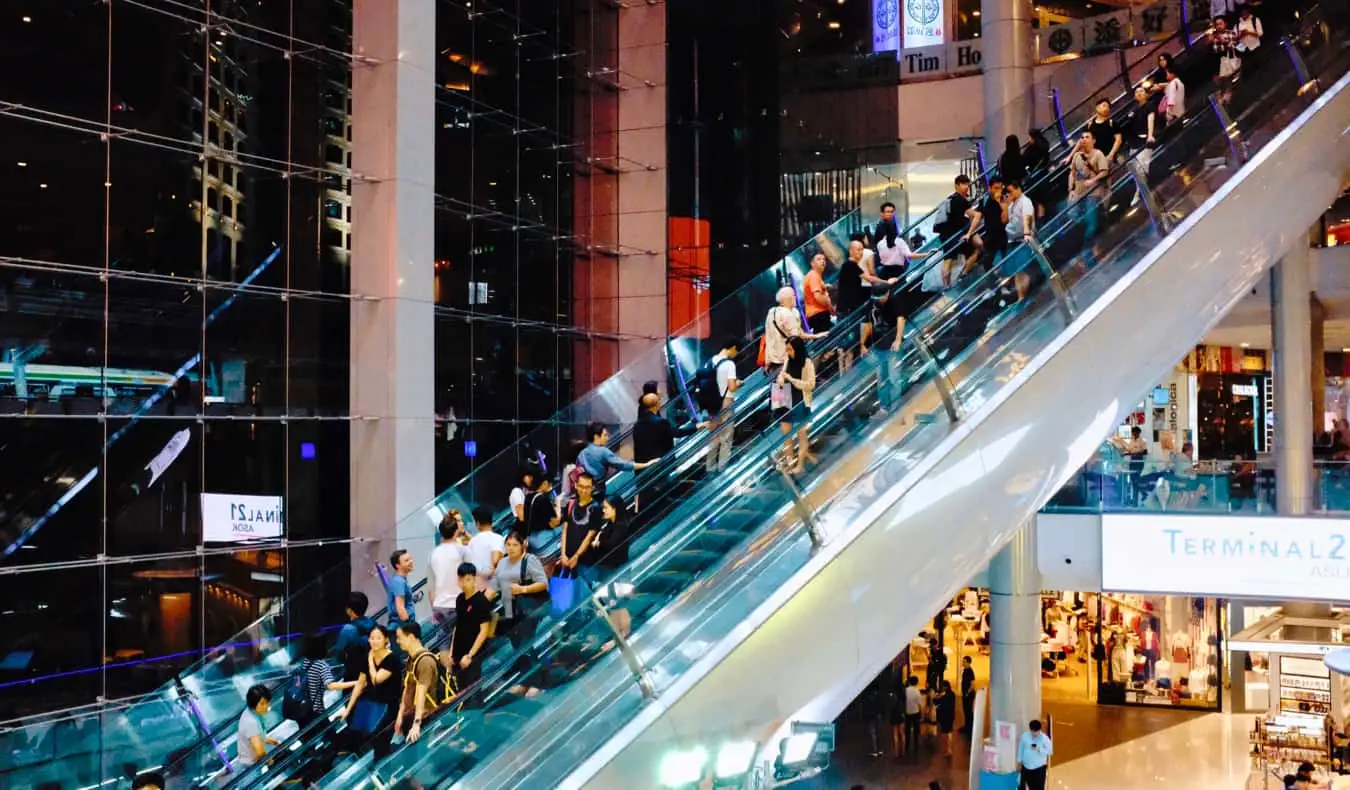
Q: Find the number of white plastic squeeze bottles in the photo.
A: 0